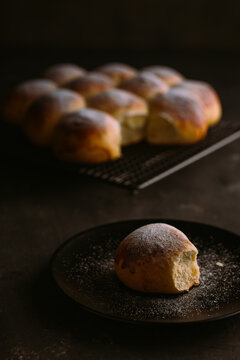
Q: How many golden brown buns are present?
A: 12